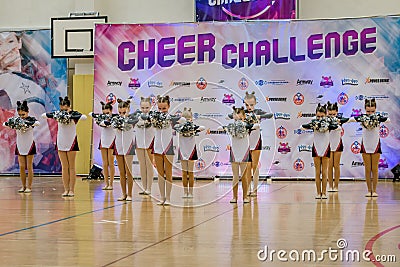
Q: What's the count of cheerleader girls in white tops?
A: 12